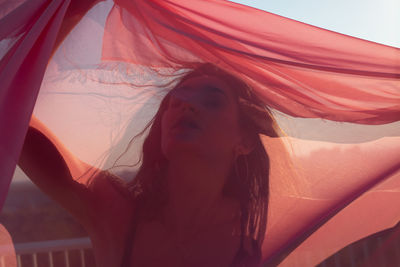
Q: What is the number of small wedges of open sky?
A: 1